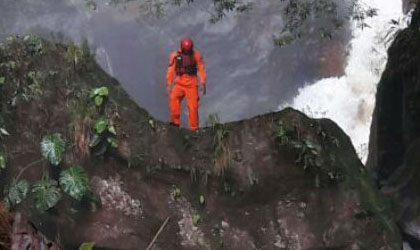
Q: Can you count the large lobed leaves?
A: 4